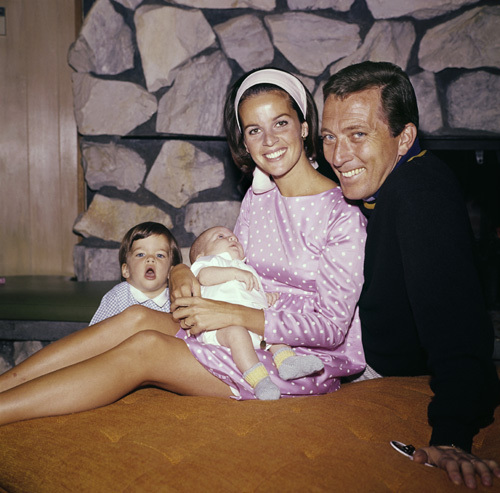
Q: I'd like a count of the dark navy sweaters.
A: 1